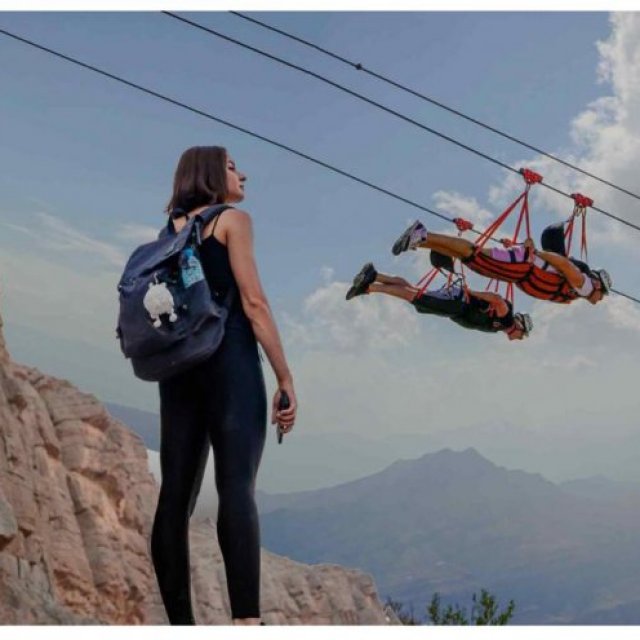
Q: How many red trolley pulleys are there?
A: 4